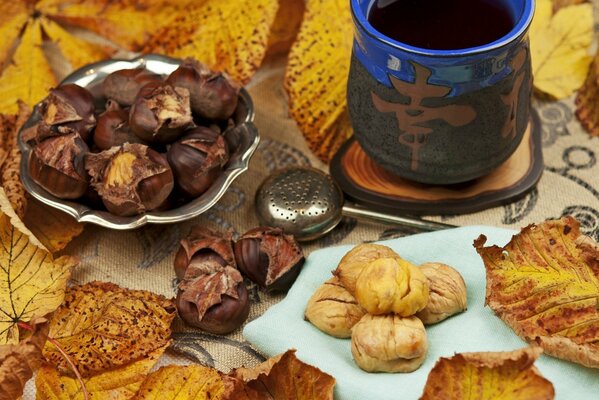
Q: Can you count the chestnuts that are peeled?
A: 5